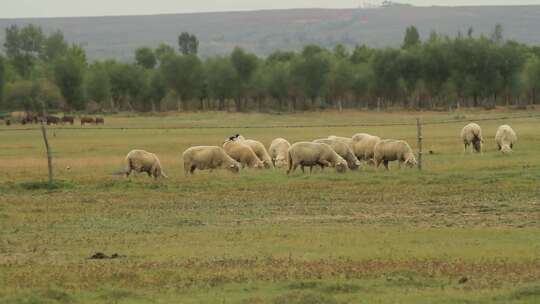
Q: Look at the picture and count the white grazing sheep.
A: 12